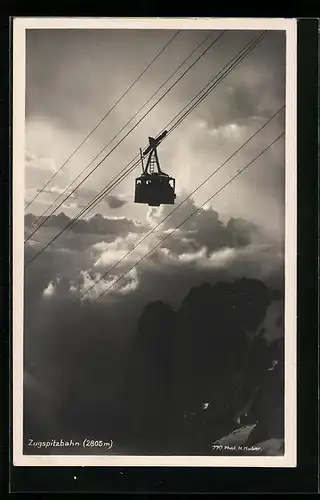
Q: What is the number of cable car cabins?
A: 1